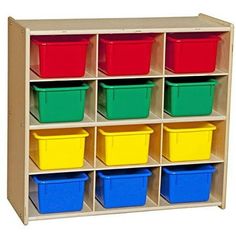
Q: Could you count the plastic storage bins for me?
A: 12